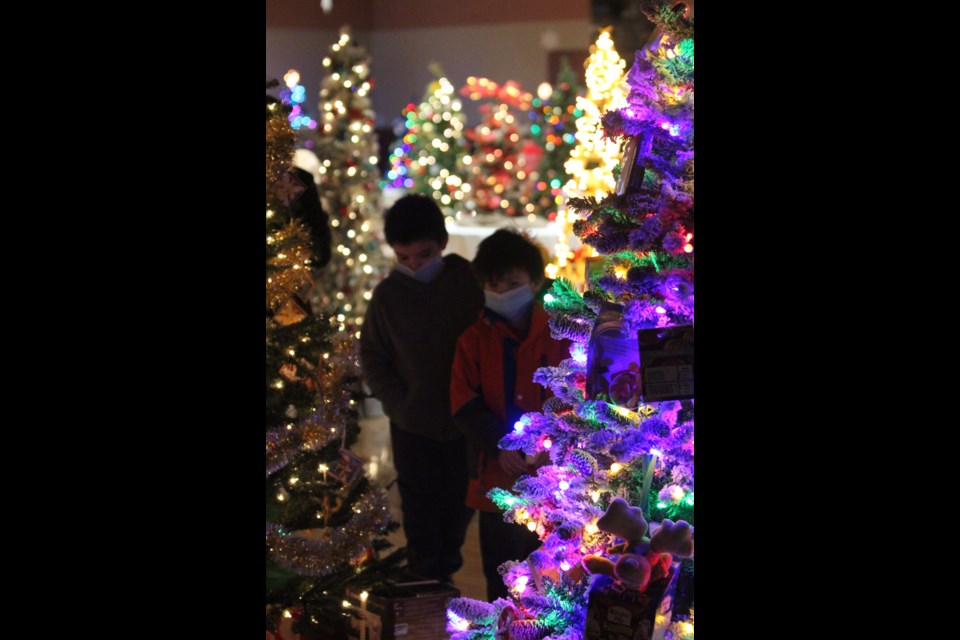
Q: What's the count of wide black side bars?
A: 2